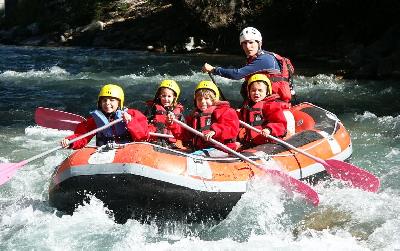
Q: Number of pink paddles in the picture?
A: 4